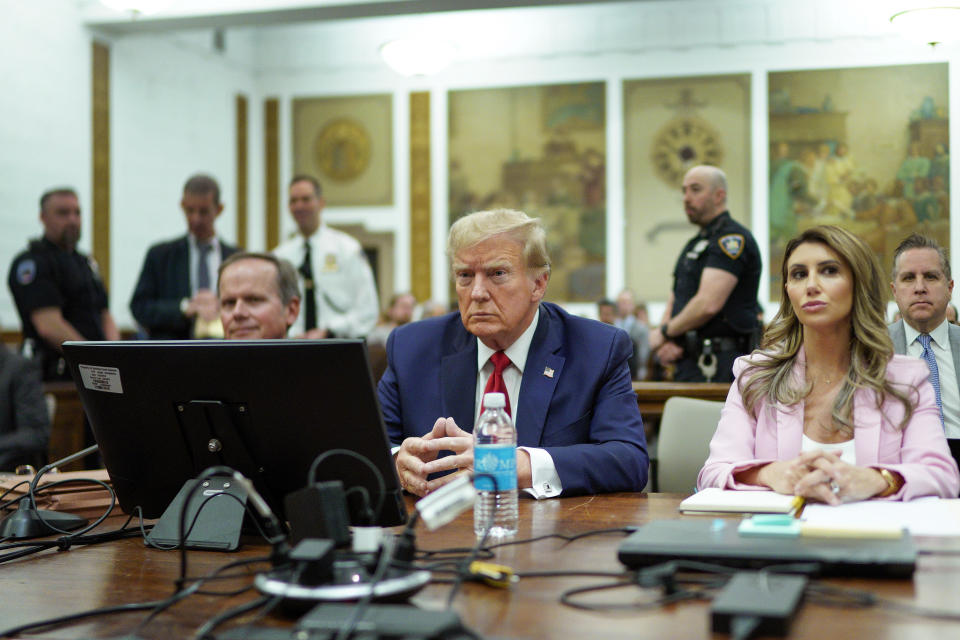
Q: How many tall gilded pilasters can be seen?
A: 4